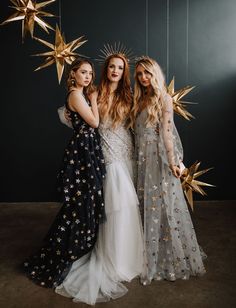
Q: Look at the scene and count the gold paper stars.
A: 4